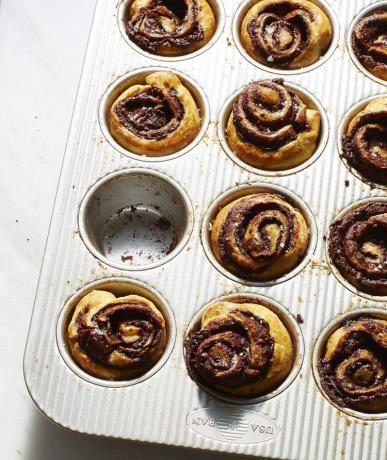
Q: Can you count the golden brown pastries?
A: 11